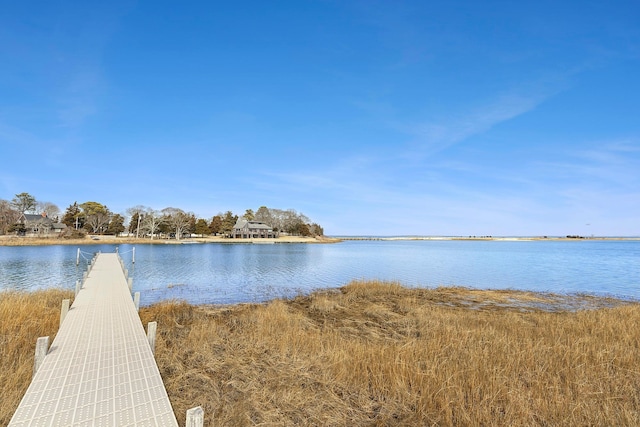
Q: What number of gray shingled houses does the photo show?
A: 2